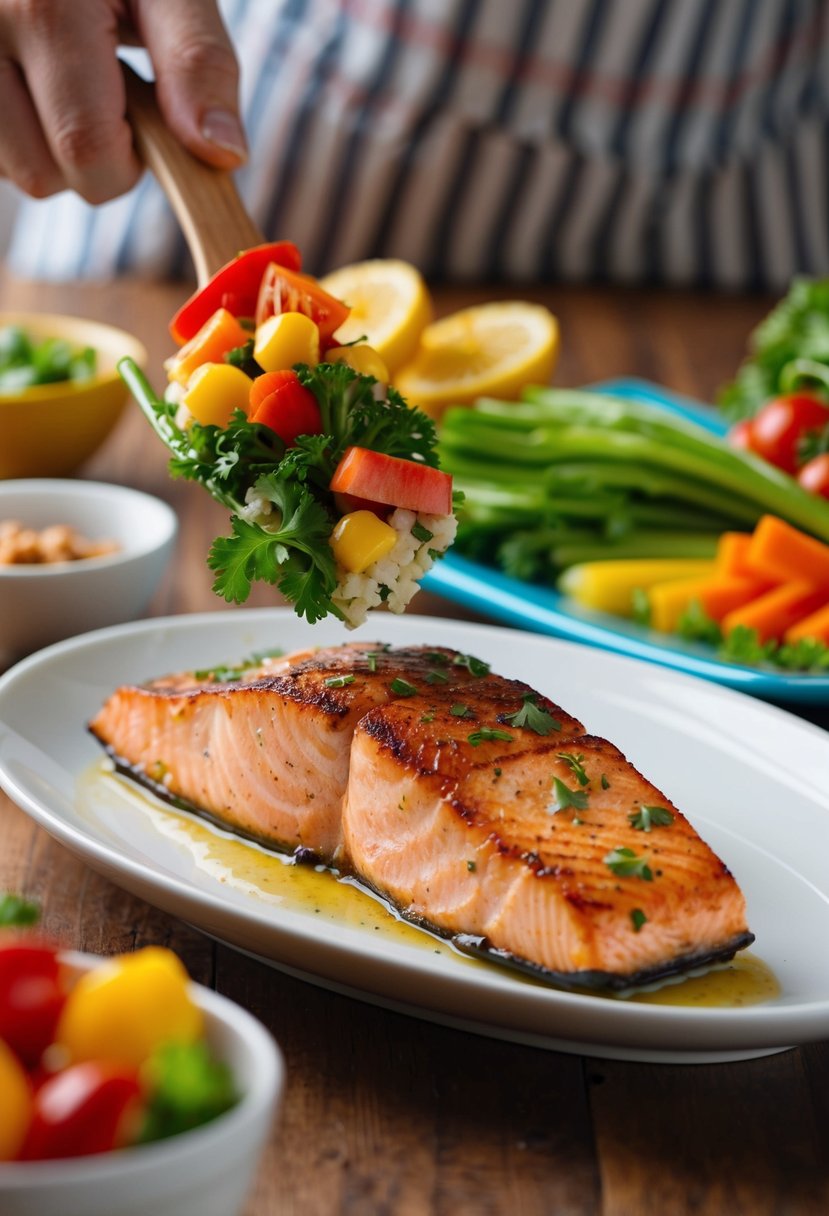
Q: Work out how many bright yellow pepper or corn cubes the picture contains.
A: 4